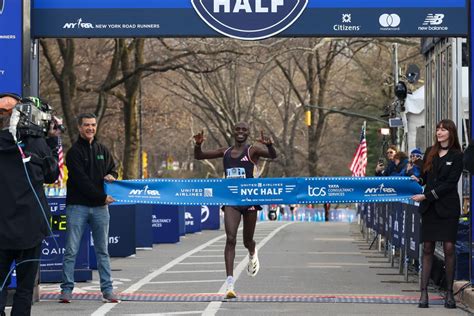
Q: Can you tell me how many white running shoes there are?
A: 2